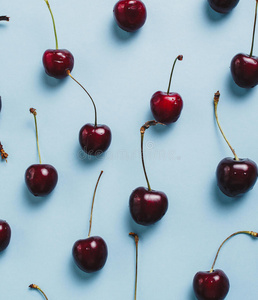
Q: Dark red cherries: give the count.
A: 12